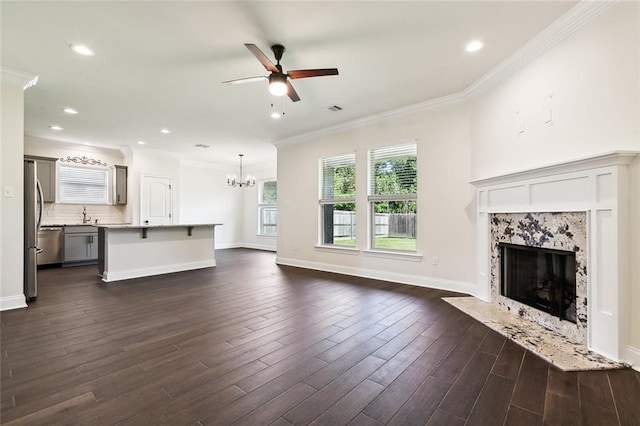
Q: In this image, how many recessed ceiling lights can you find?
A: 7